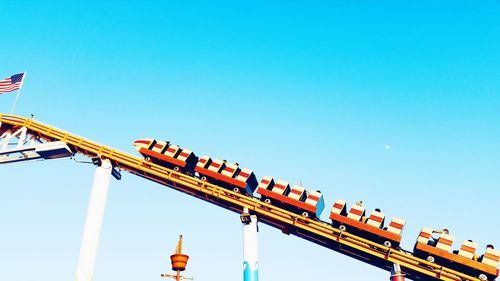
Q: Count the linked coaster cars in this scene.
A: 5